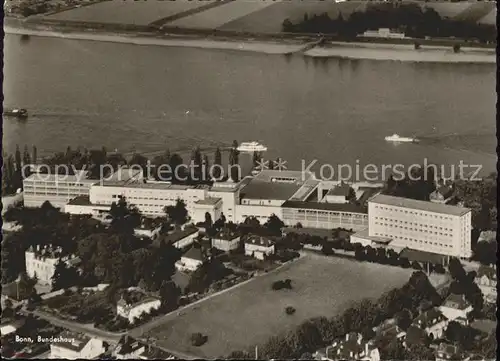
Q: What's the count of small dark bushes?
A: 3